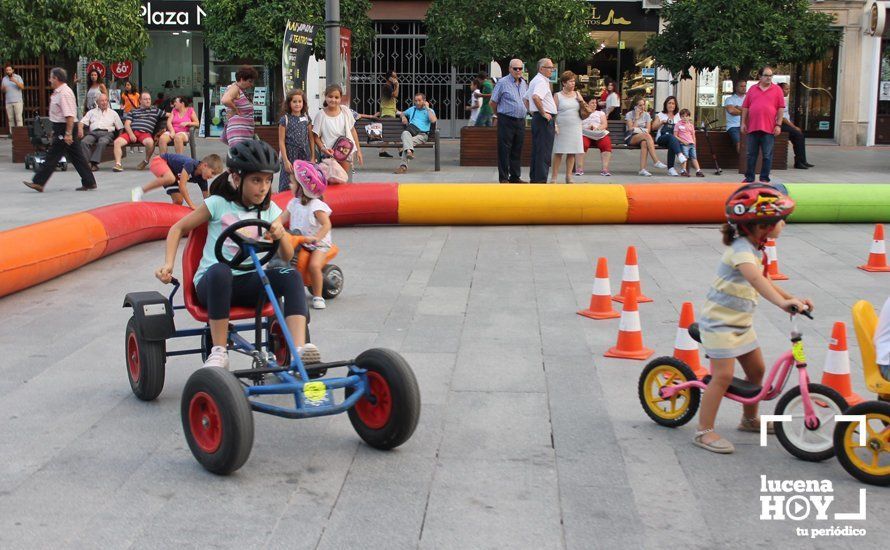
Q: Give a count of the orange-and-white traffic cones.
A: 7